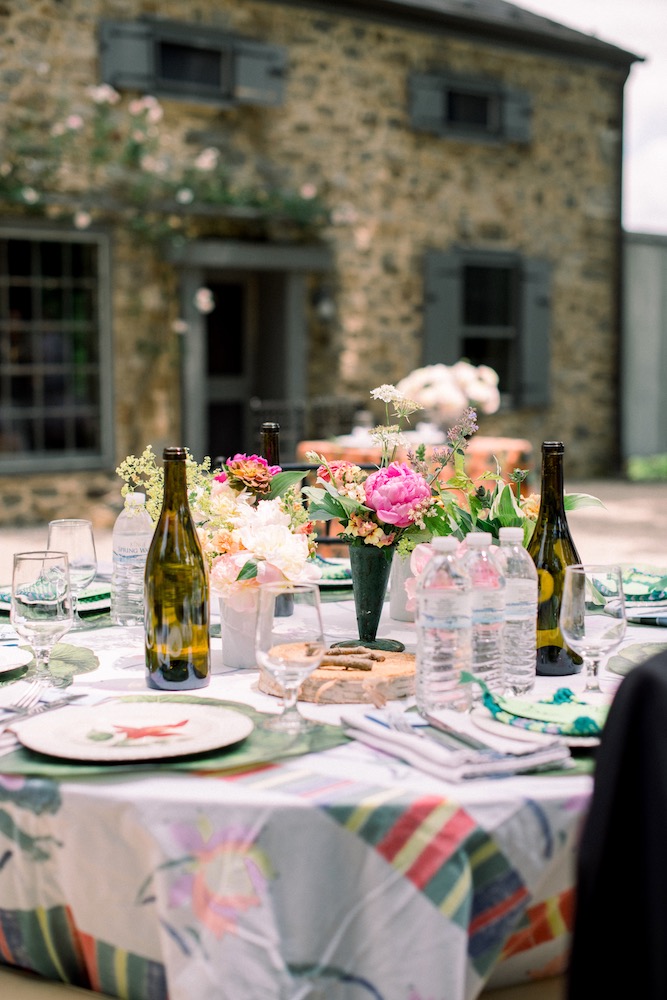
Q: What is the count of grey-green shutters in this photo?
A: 6